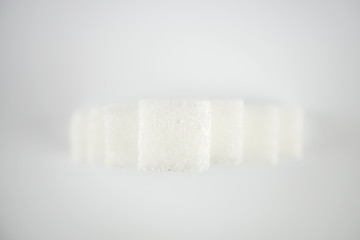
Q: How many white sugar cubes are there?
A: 7